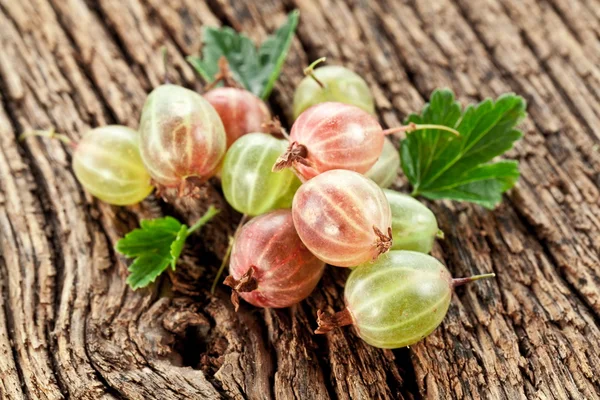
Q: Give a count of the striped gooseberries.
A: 11